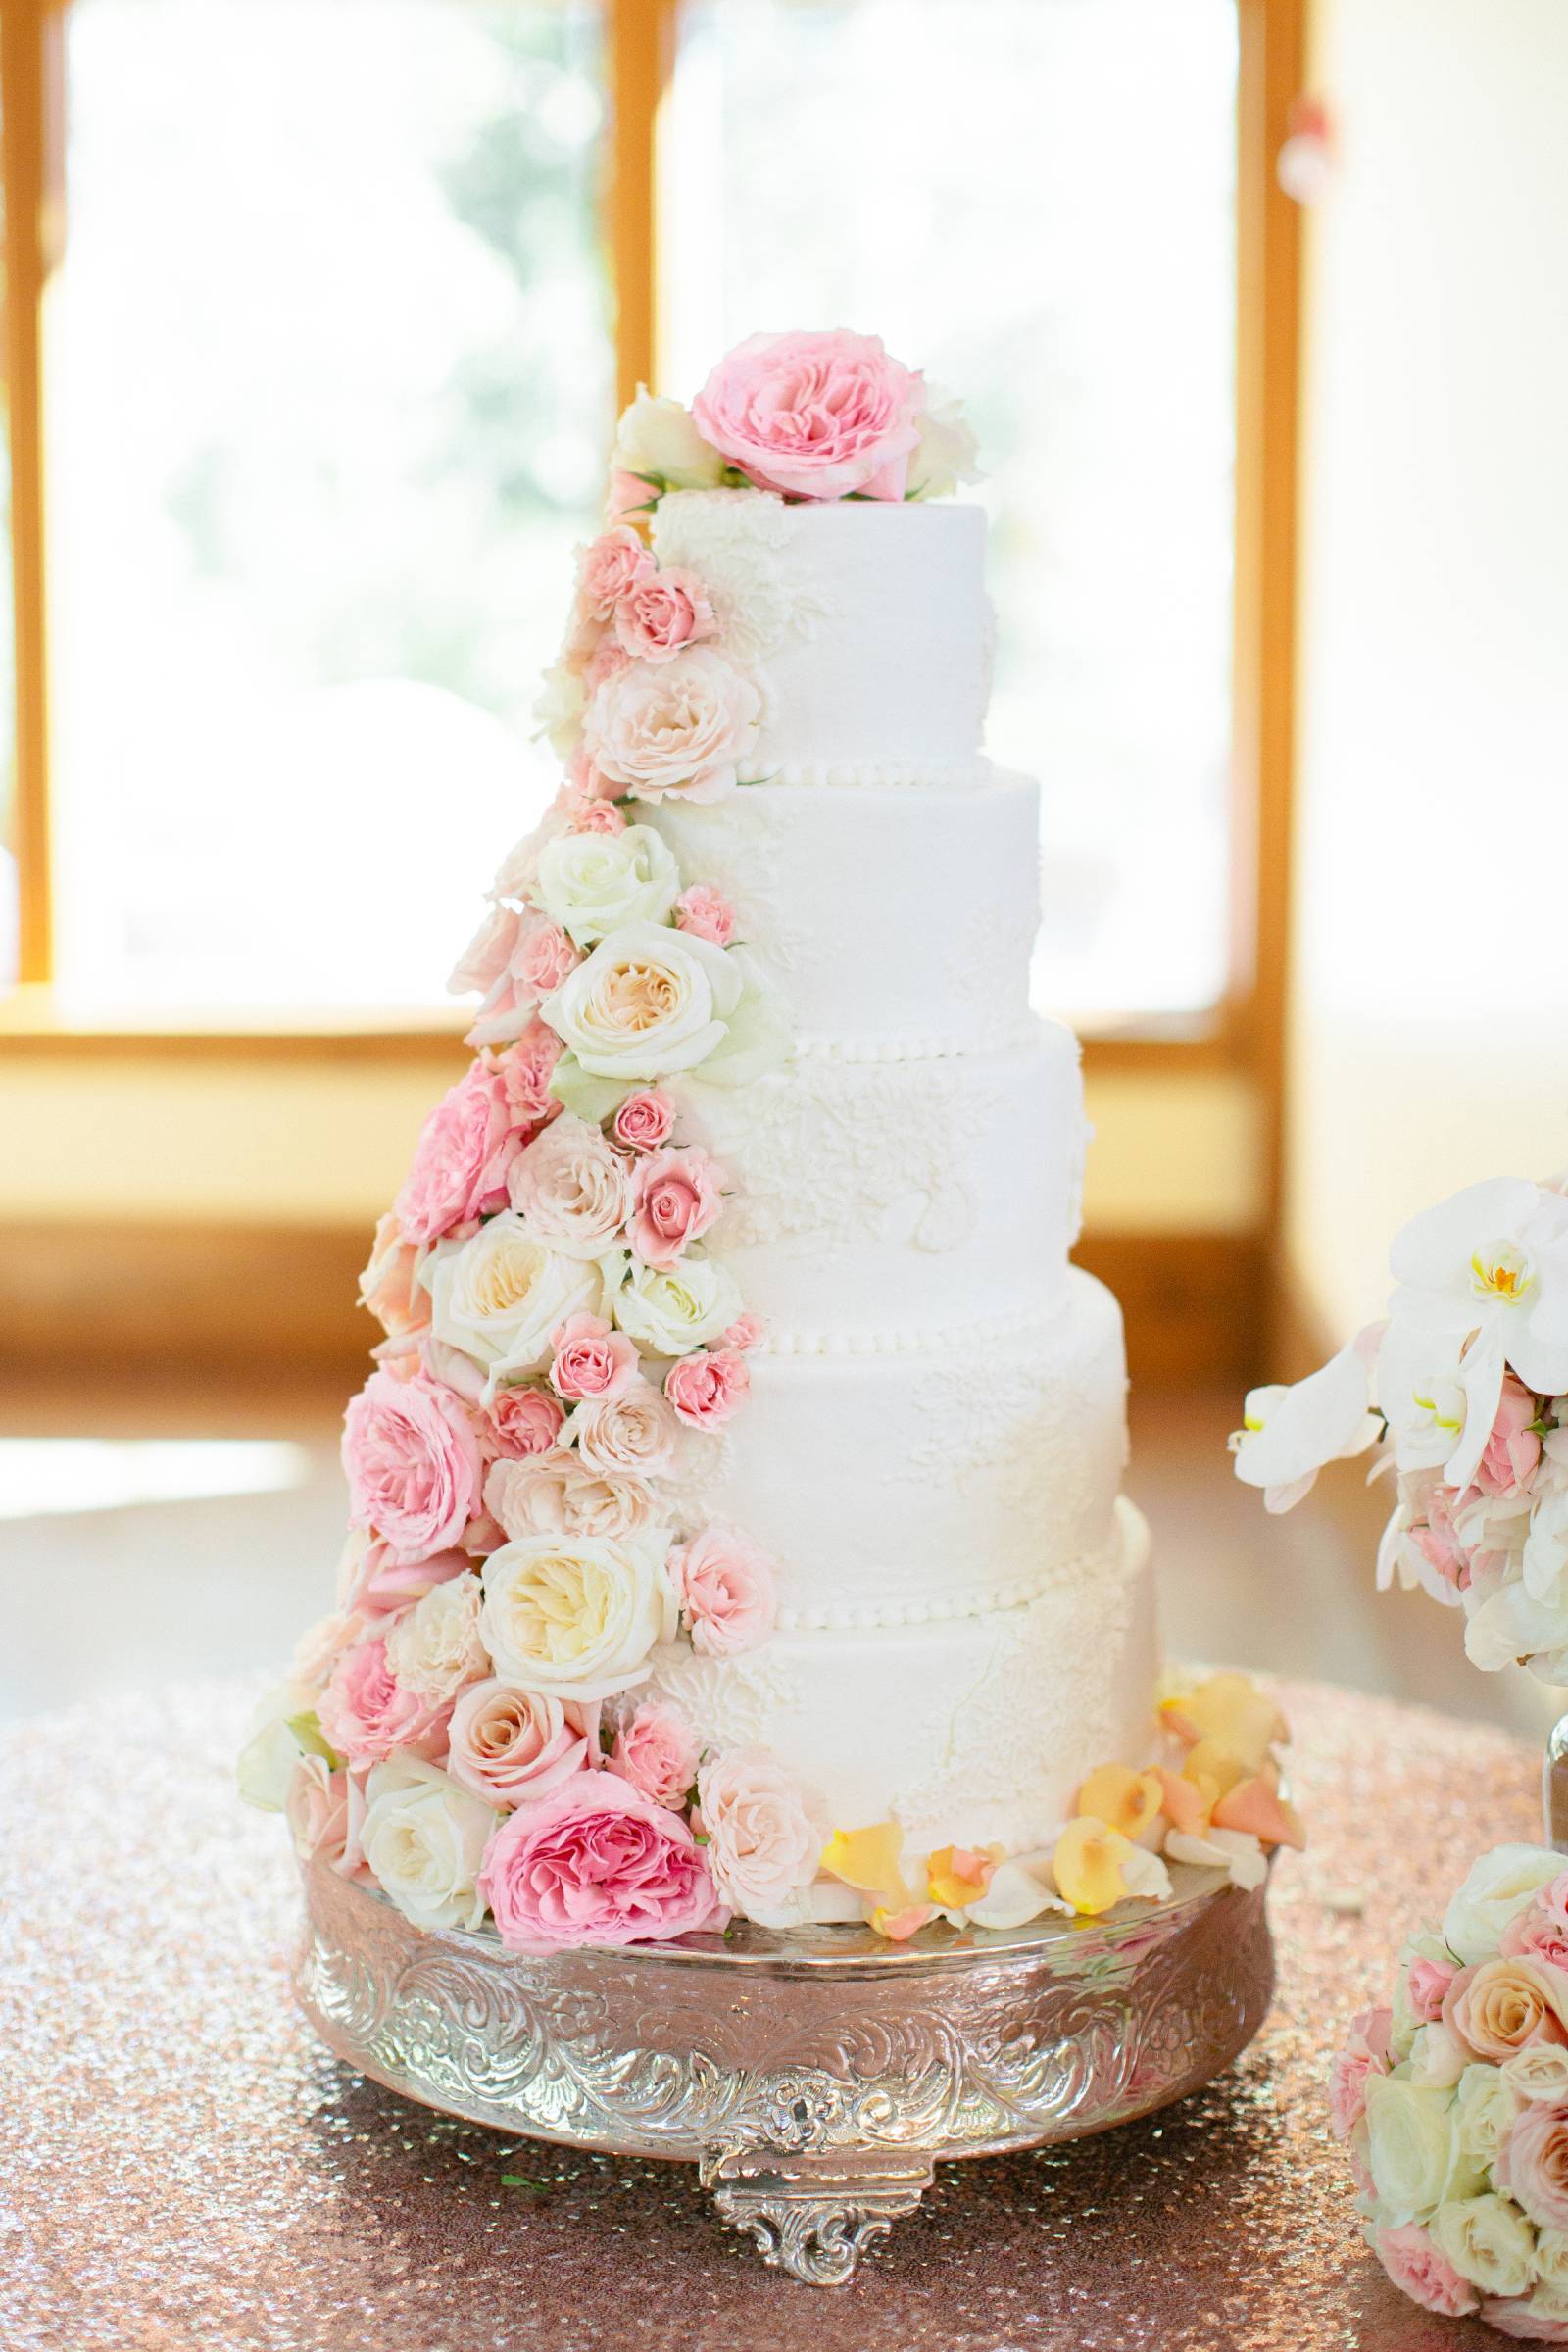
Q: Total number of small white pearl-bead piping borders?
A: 4